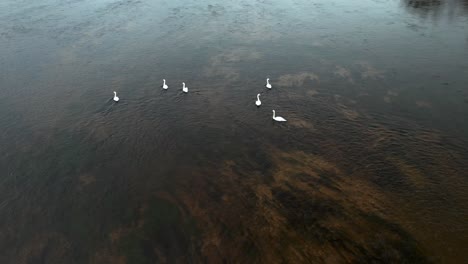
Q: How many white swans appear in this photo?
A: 6